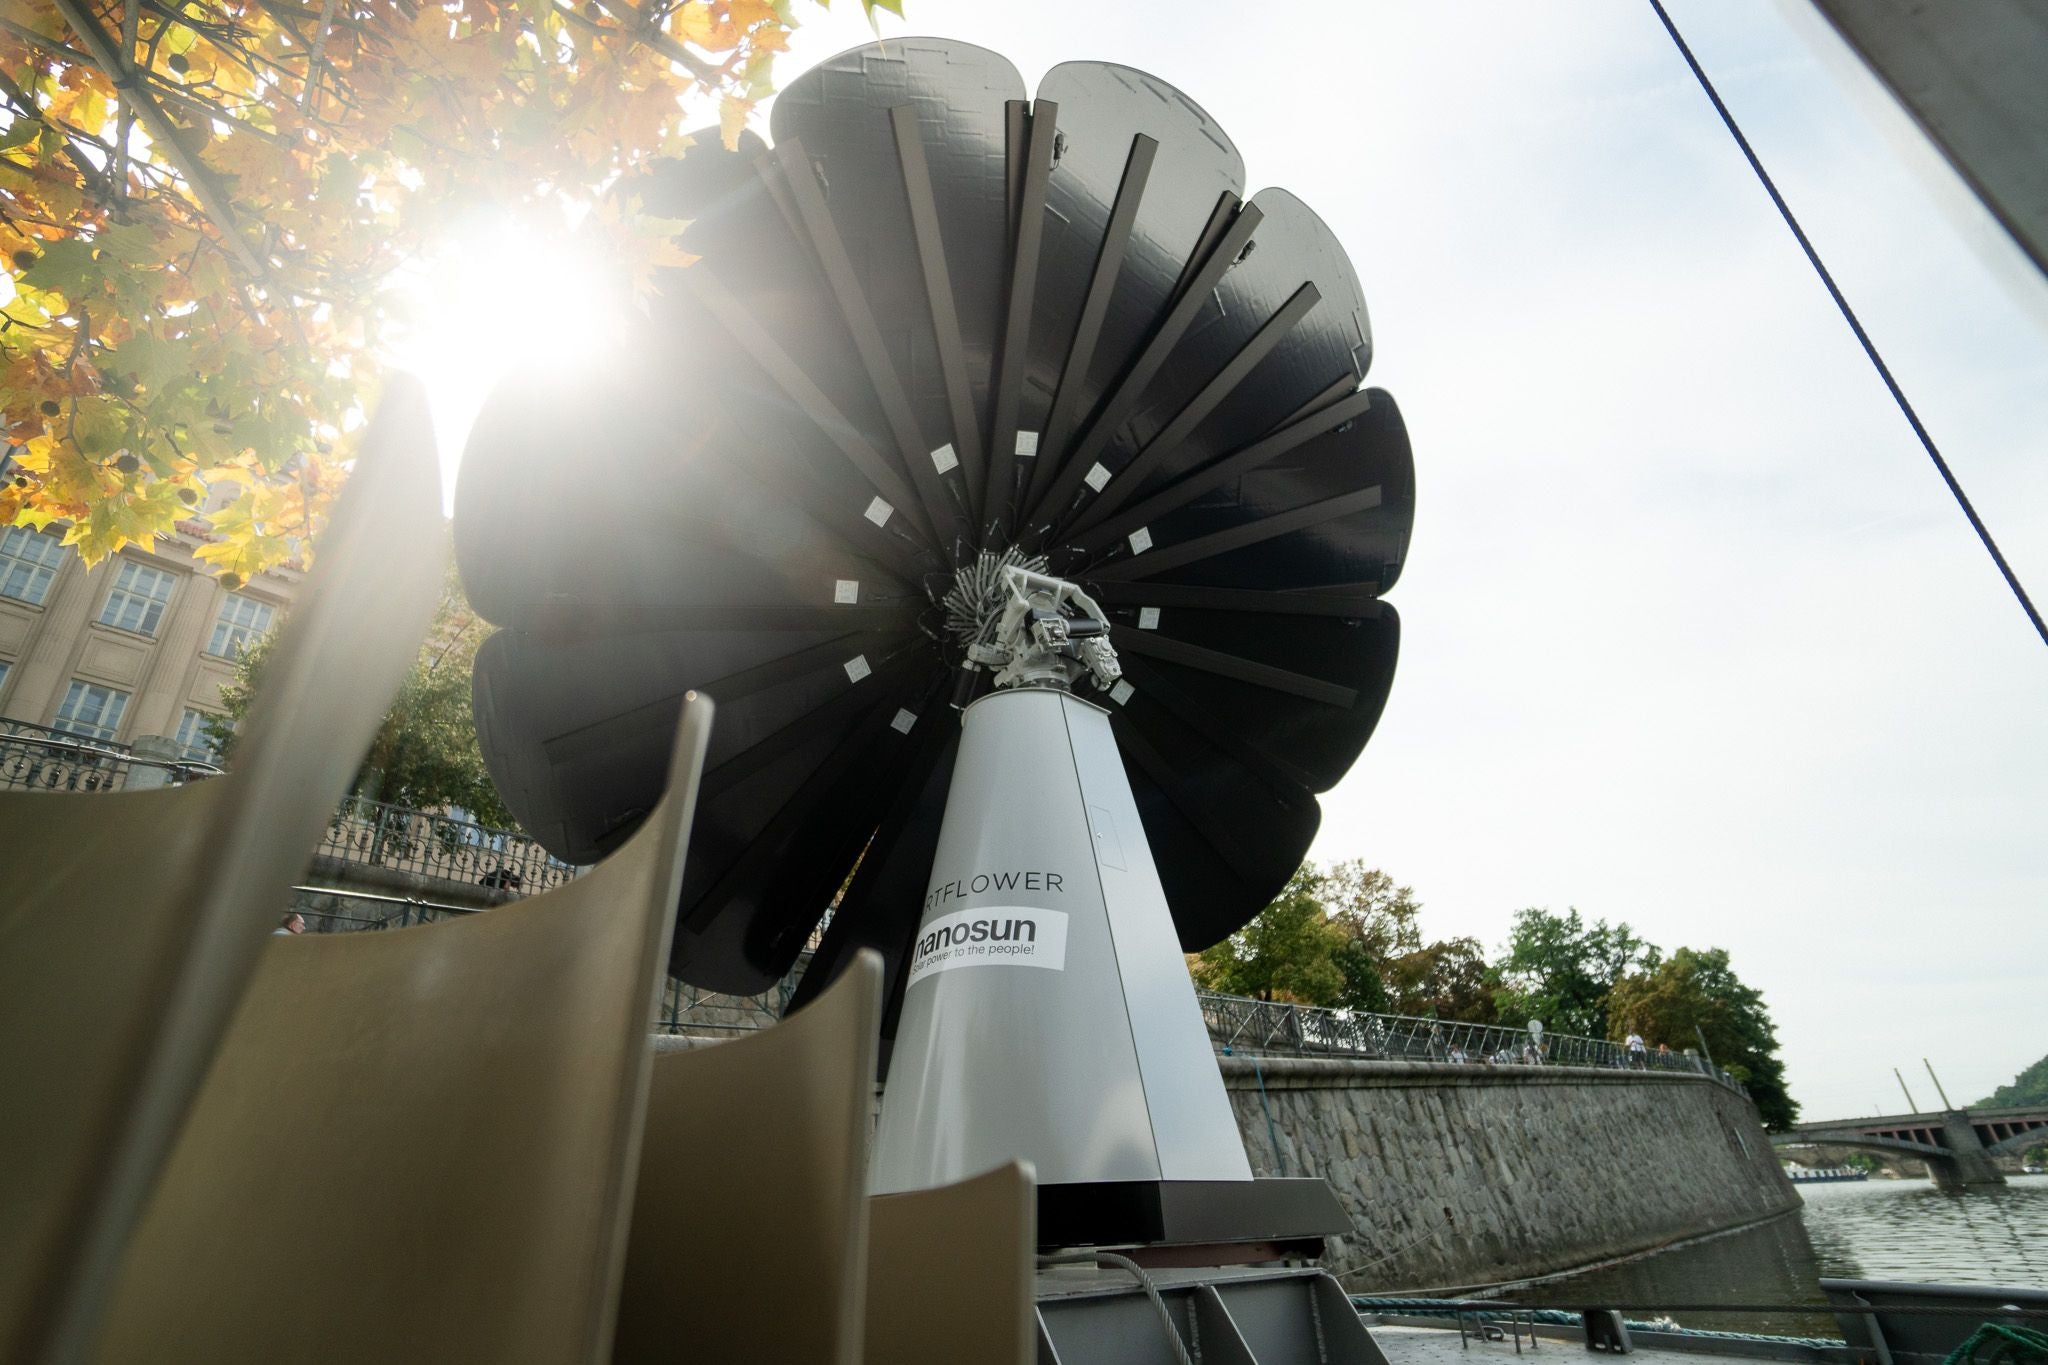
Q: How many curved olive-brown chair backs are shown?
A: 4